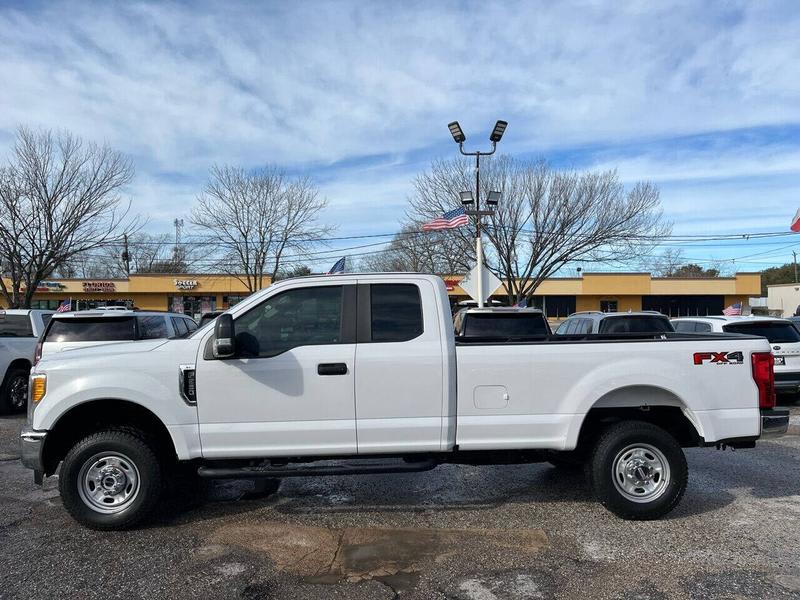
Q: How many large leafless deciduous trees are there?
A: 3